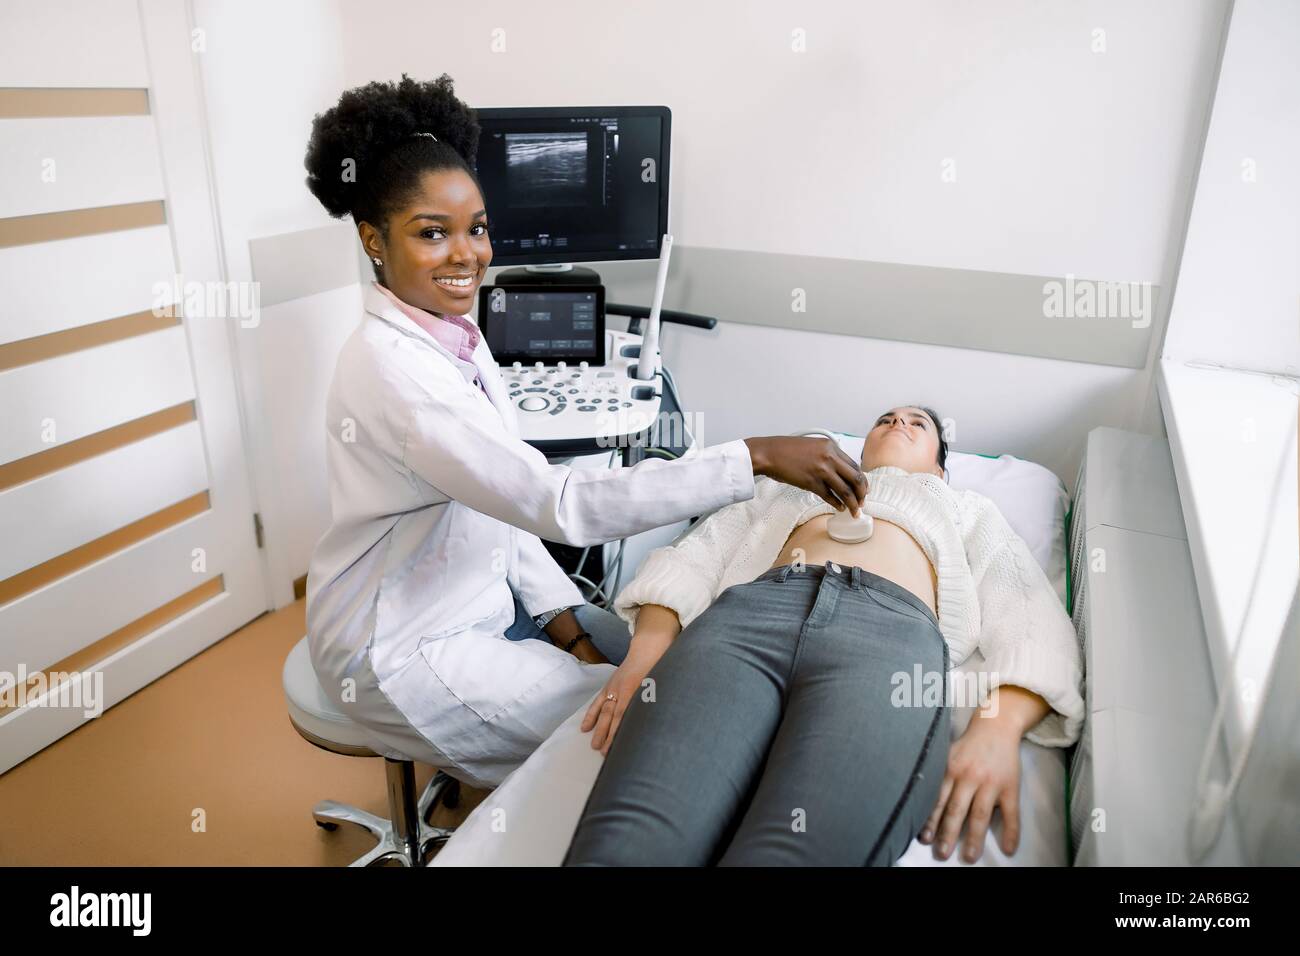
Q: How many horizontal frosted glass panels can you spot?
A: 6